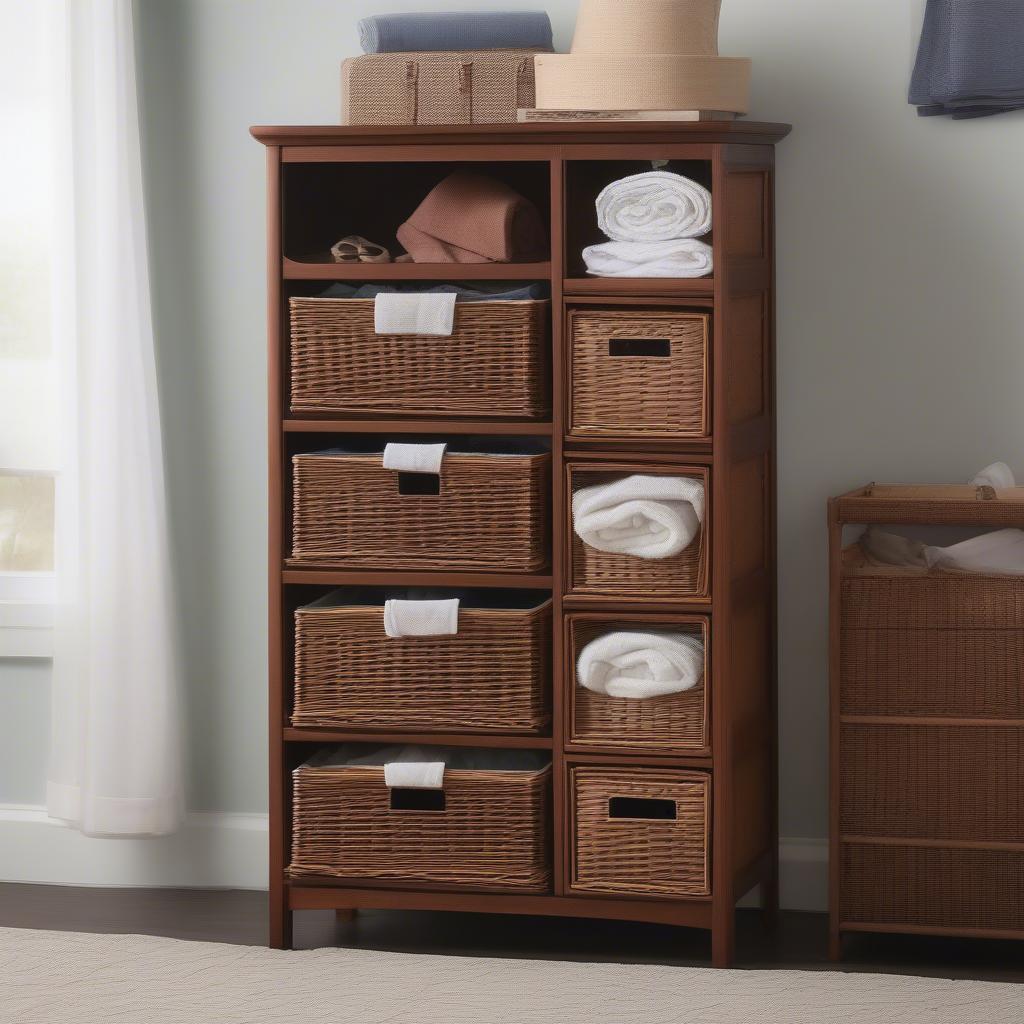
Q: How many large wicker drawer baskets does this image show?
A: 4